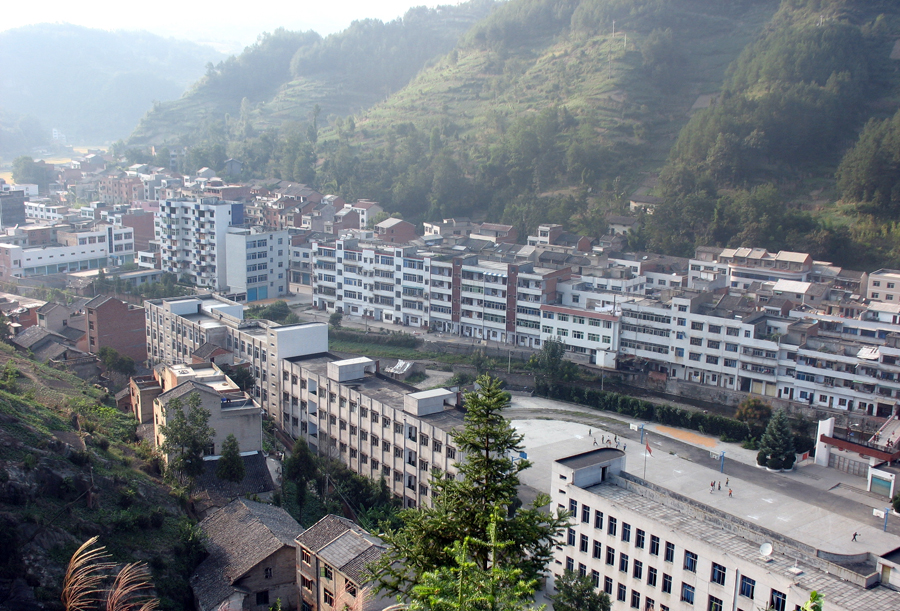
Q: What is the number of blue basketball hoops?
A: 4